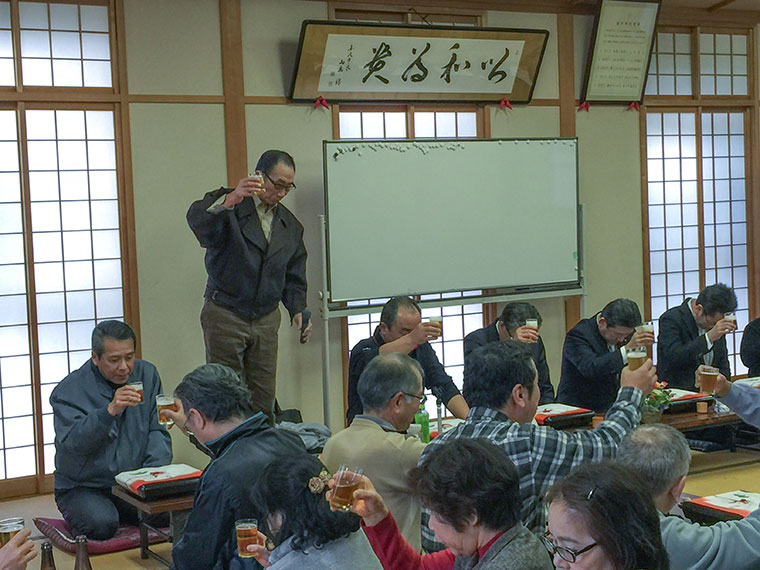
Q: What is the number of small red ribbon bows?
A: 4